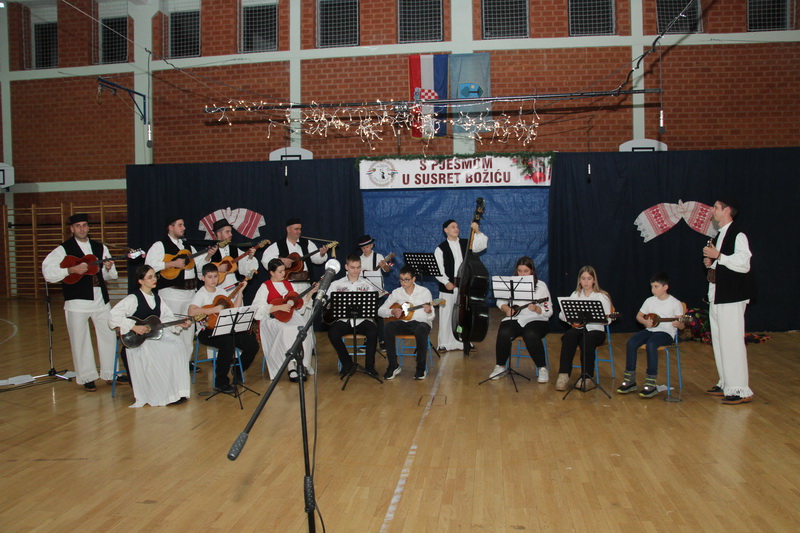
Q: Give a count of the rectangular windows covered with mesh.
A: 10